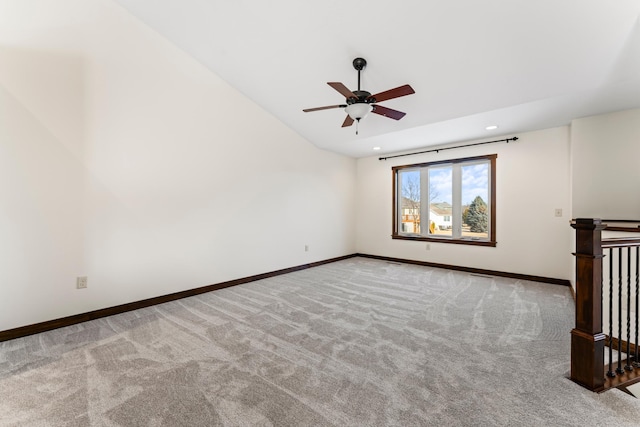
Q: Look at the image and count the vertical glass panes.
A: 3